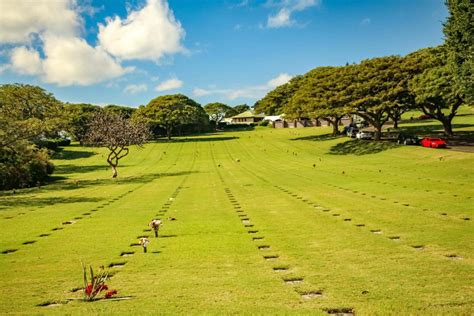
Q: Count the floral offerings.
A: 3